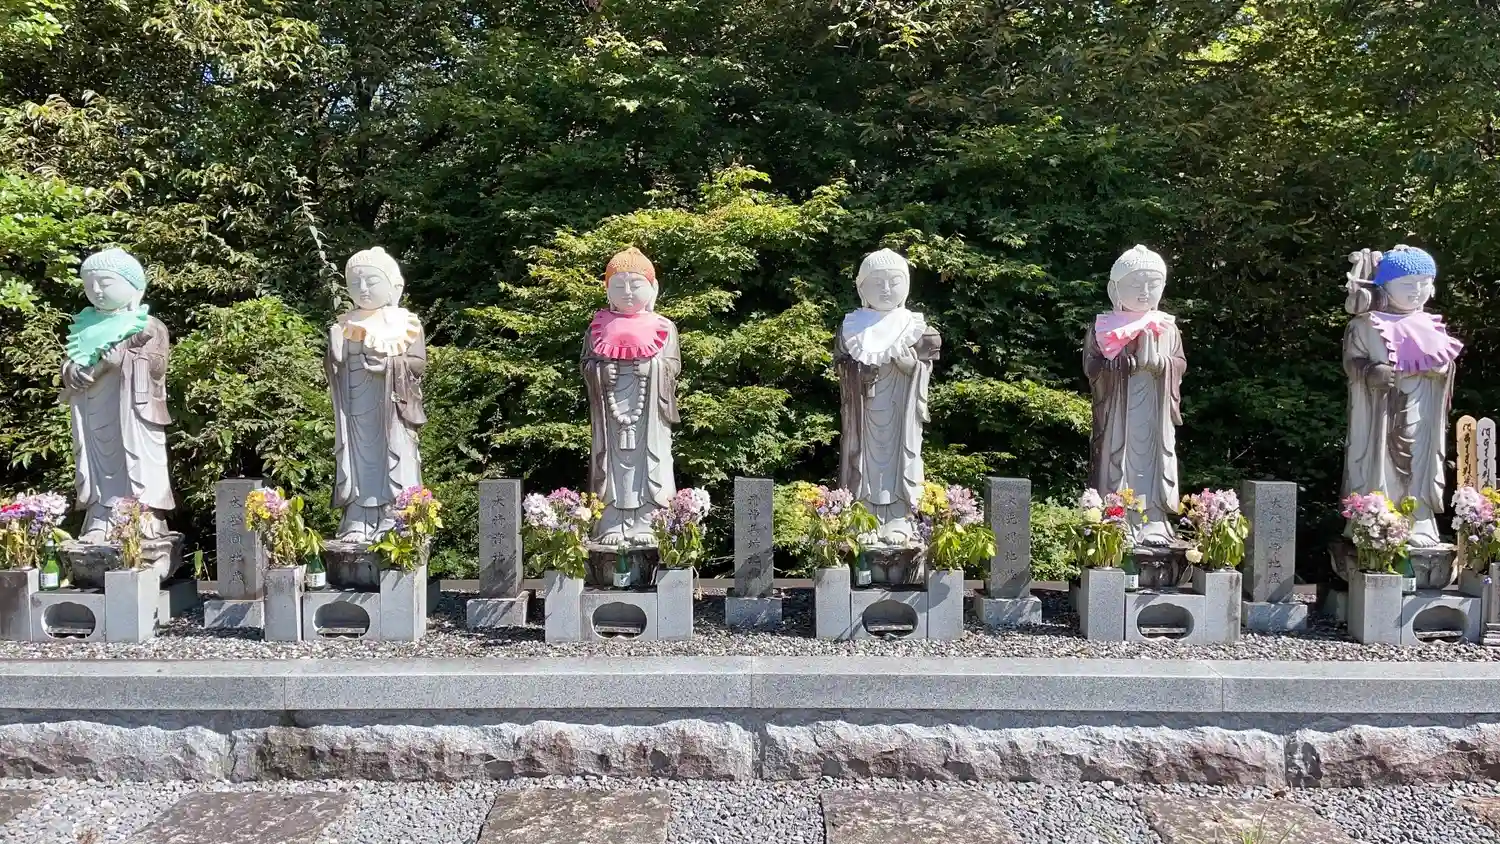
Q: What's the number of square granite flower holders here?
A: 12